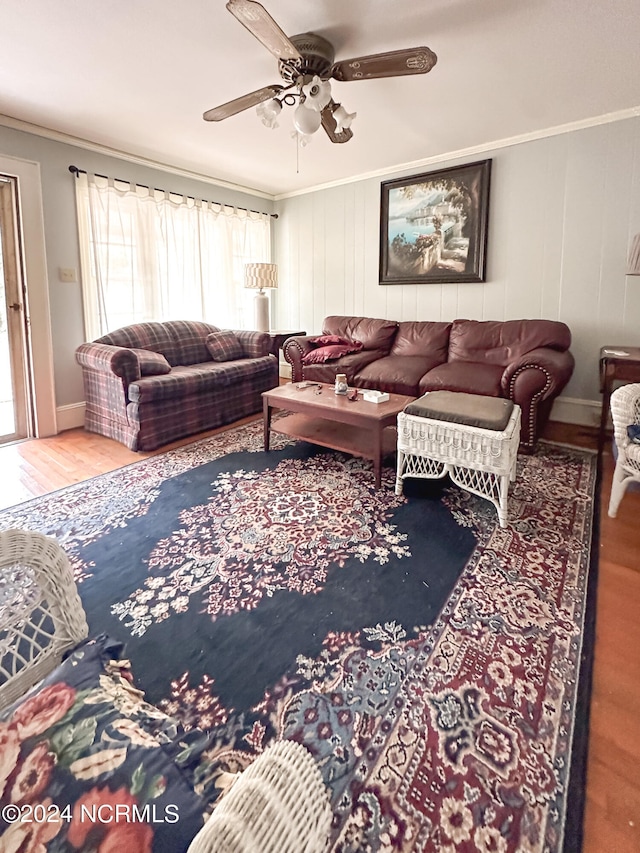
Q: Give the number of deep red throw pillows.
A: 2